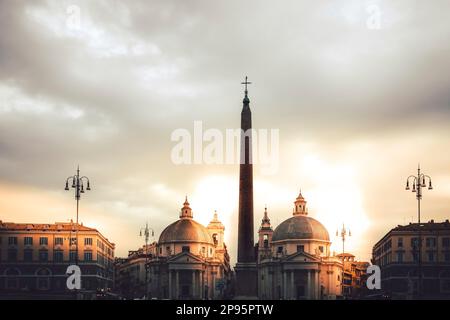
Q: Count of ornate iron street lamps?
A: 4